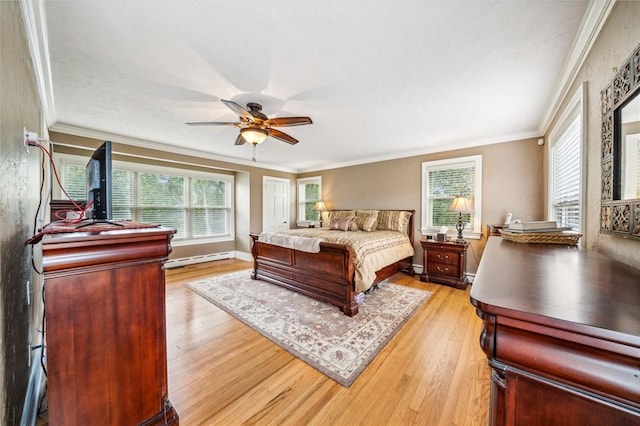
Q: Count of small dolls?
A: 0